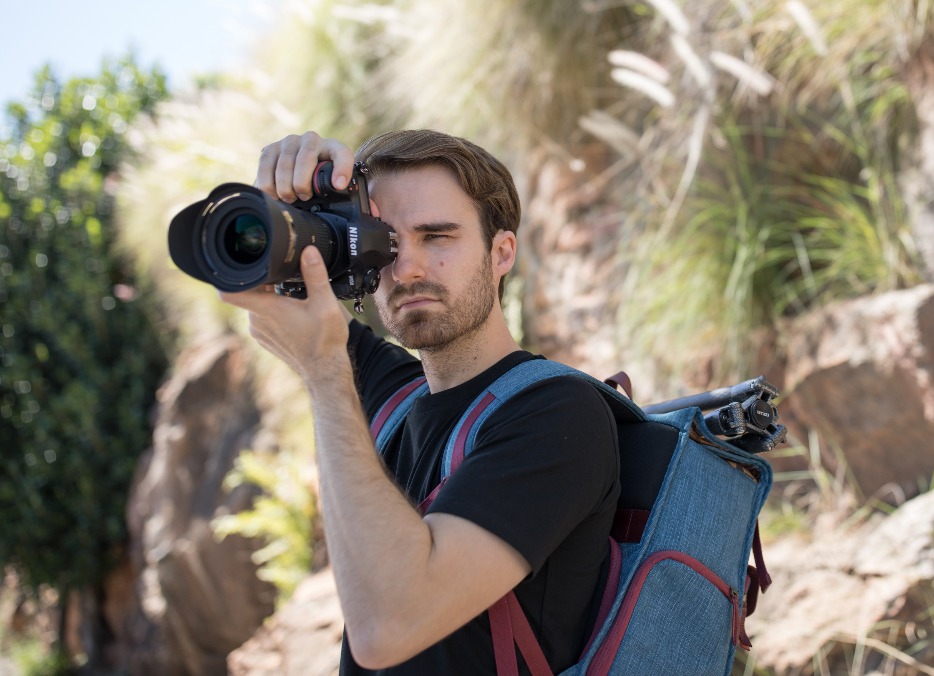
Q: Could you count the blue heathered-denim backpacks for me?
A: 1